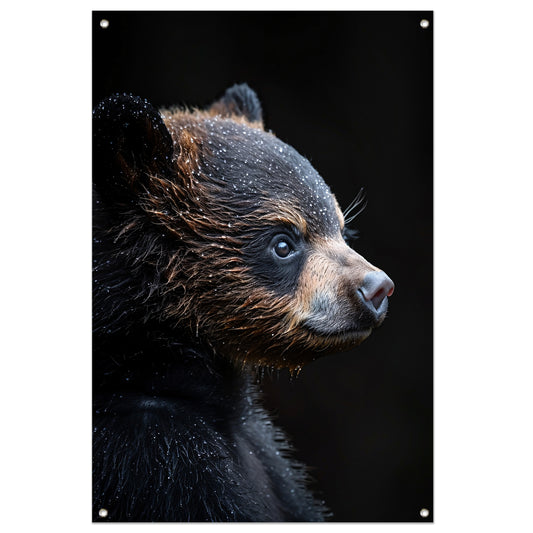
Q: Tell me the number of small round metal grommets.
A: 4